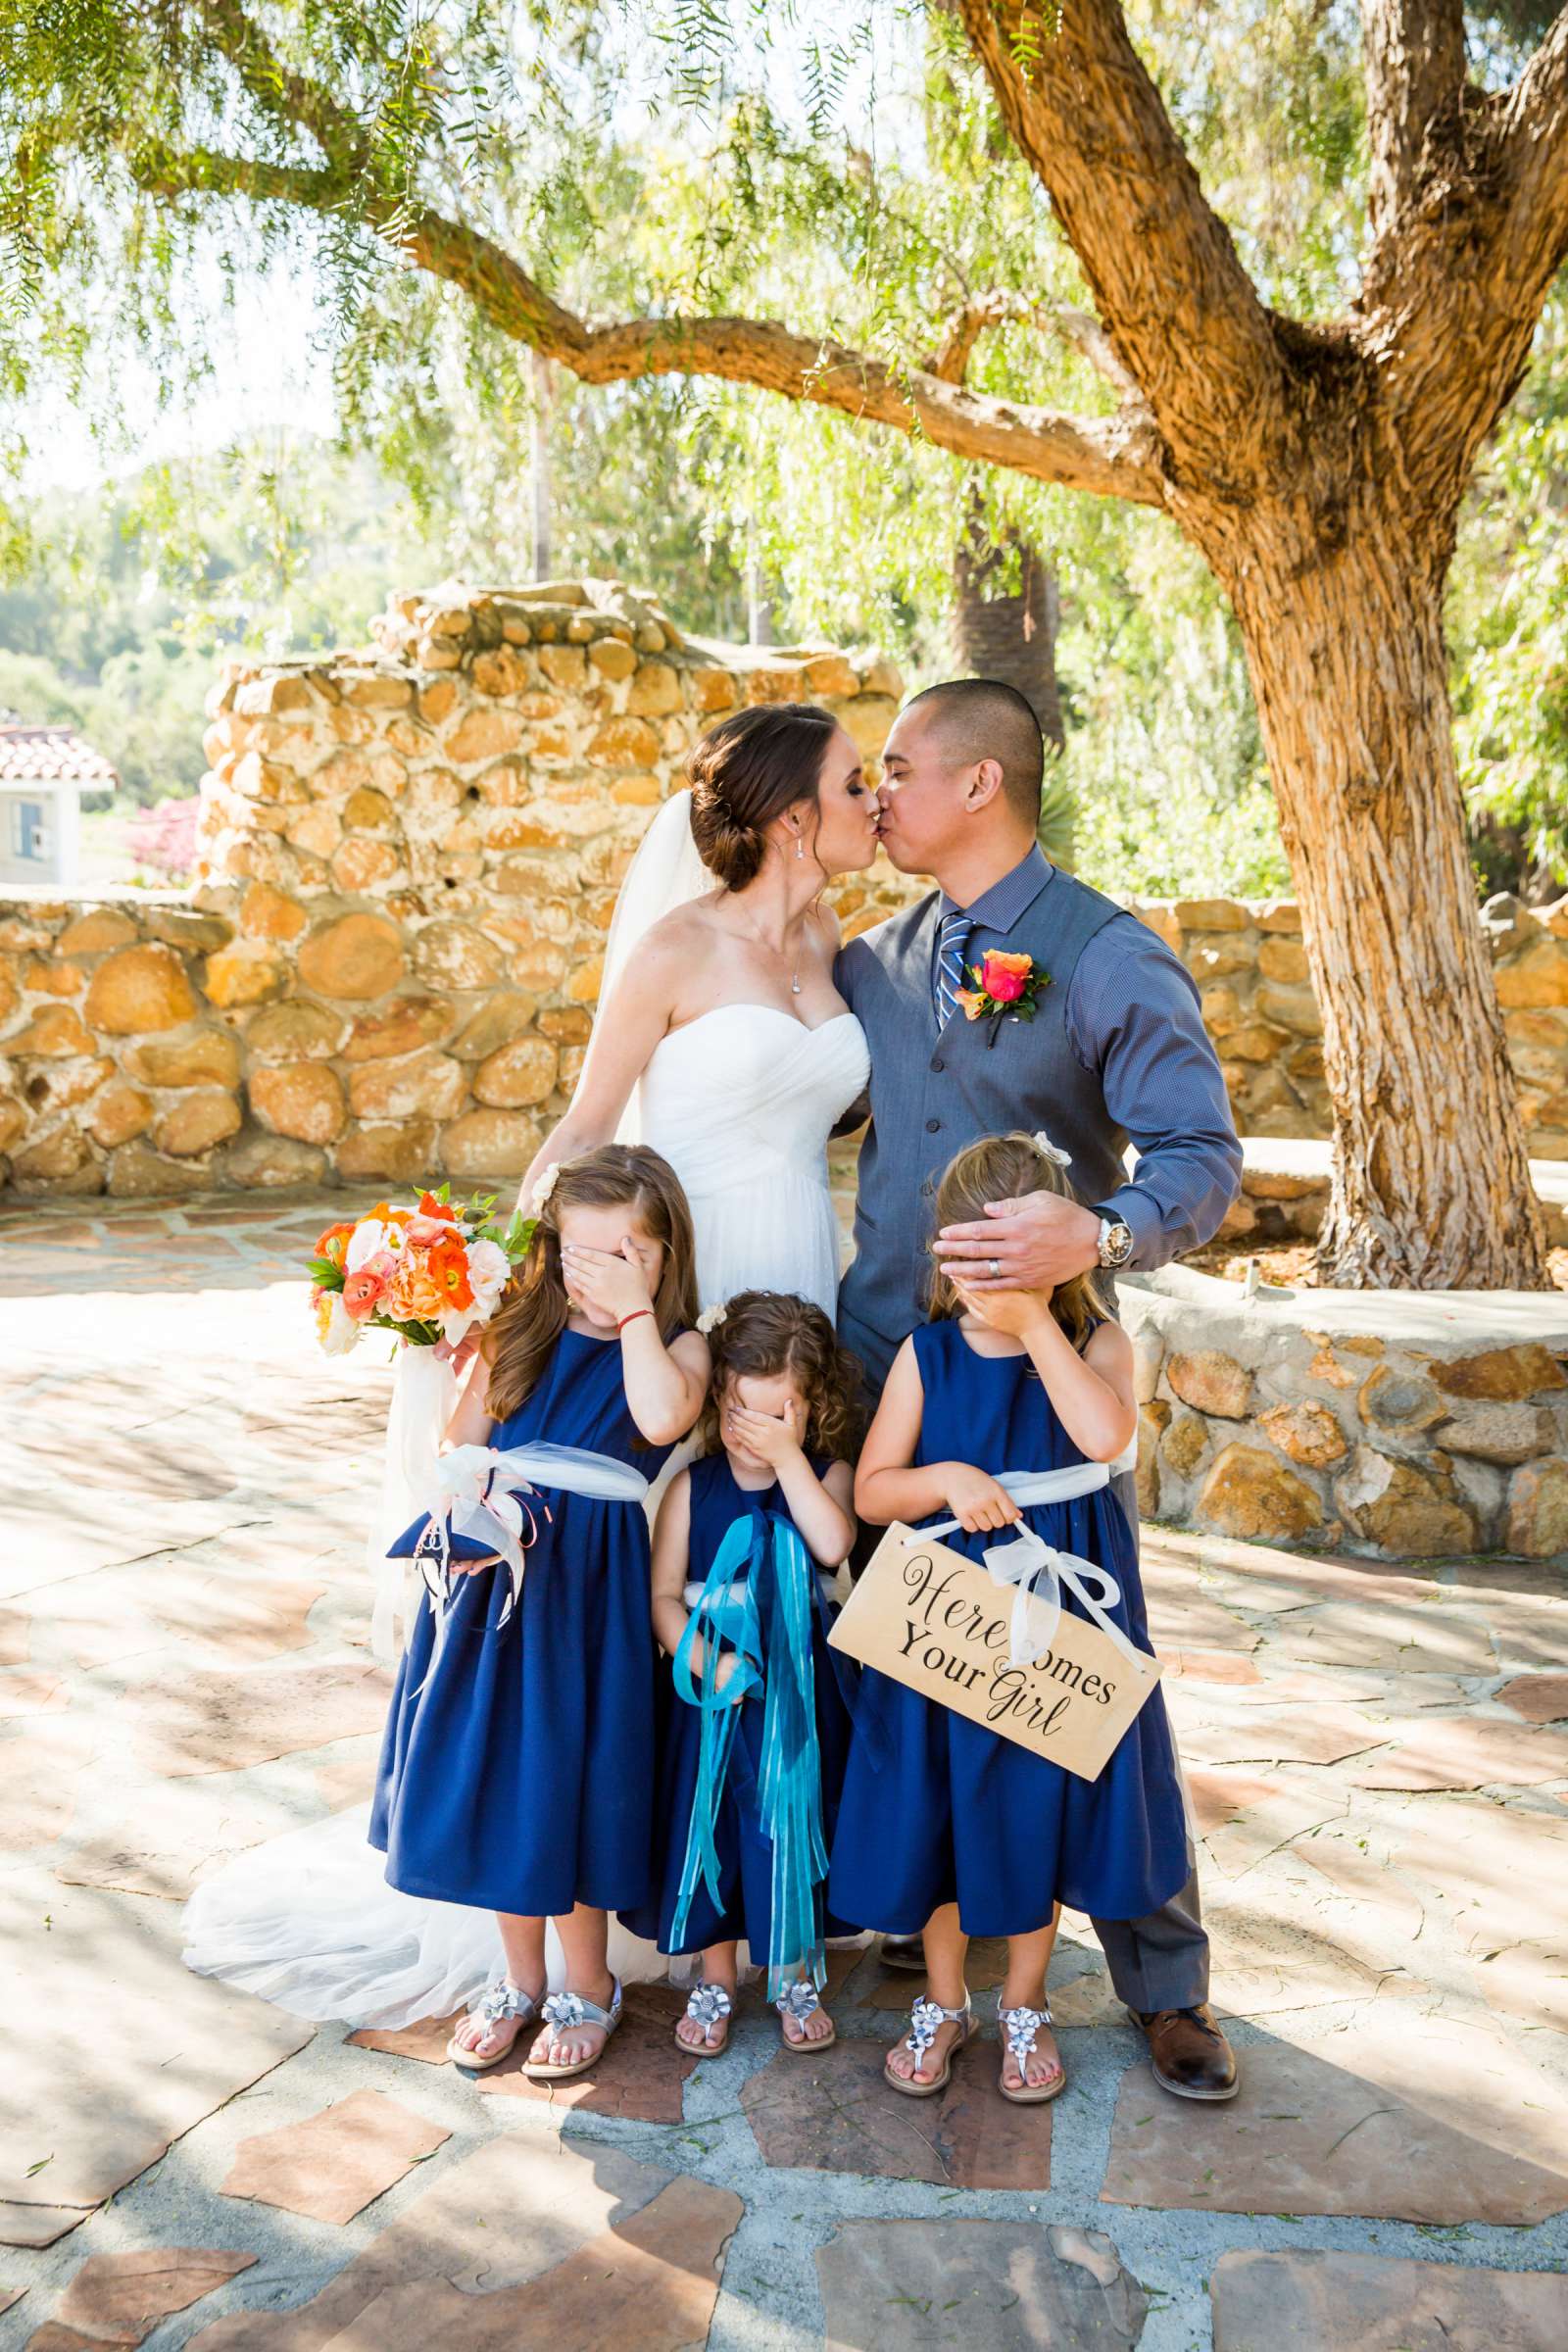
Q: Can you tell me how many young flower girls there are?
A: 3